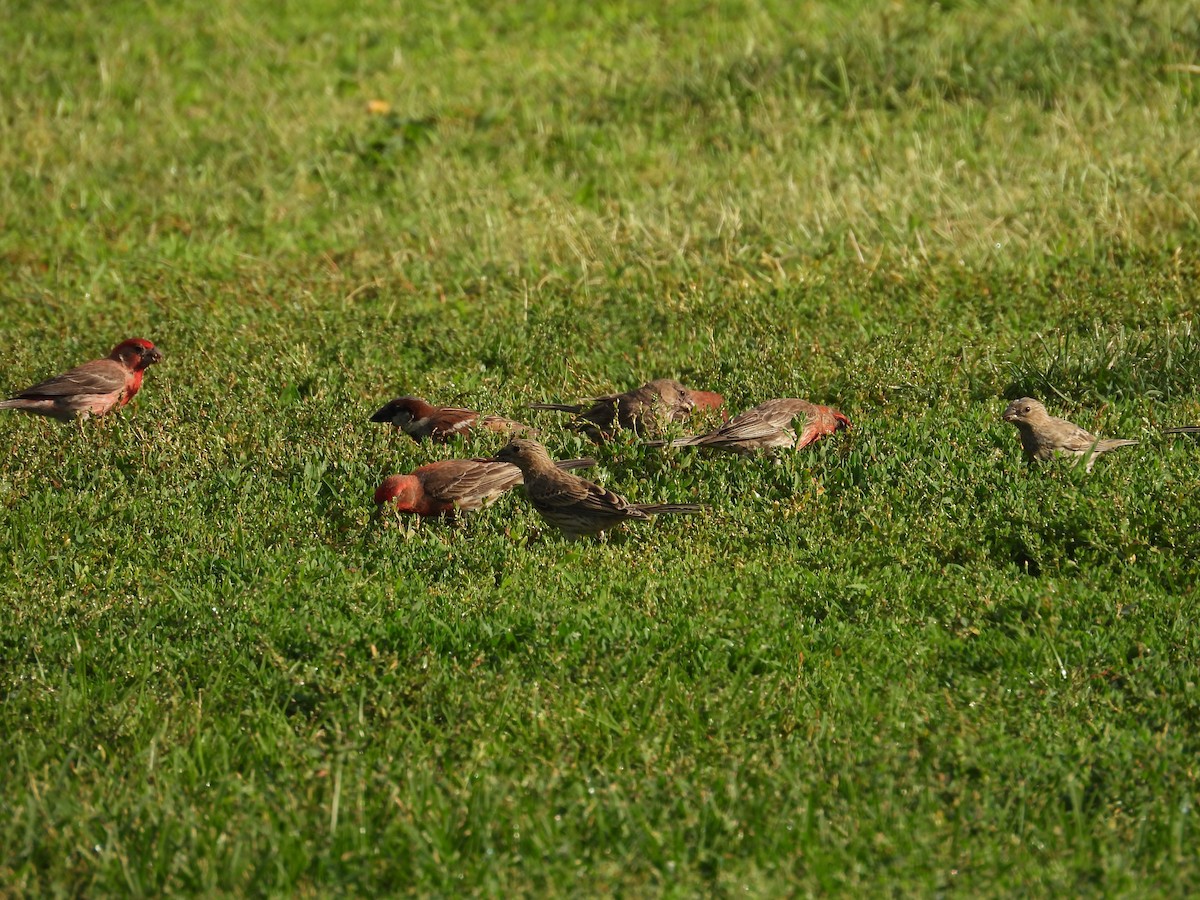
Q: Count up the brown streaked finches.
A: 3